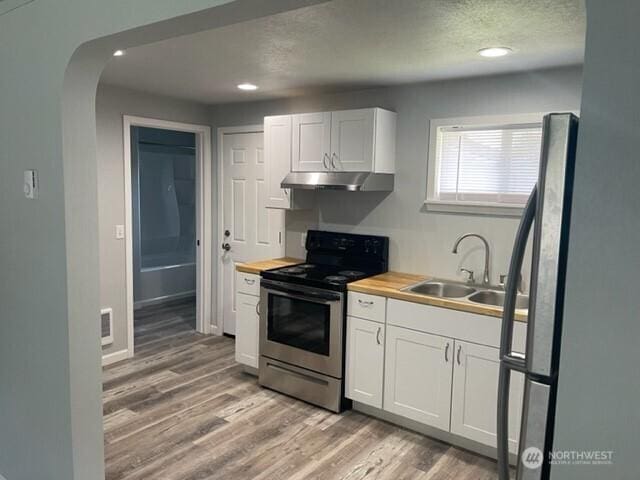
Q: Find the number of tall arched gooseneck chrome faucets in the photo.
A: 1